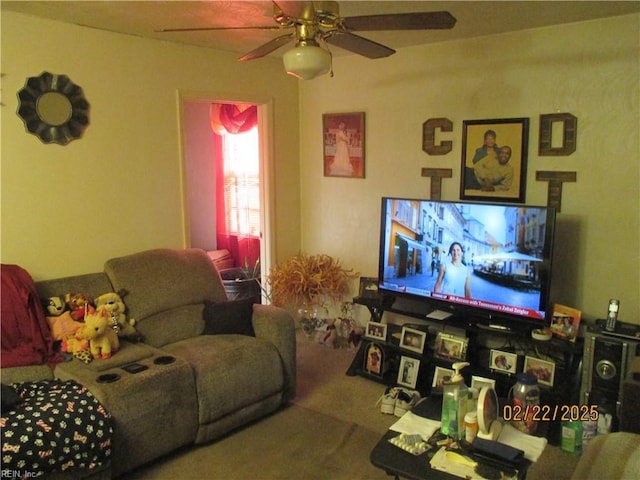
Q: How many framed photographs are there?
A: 13